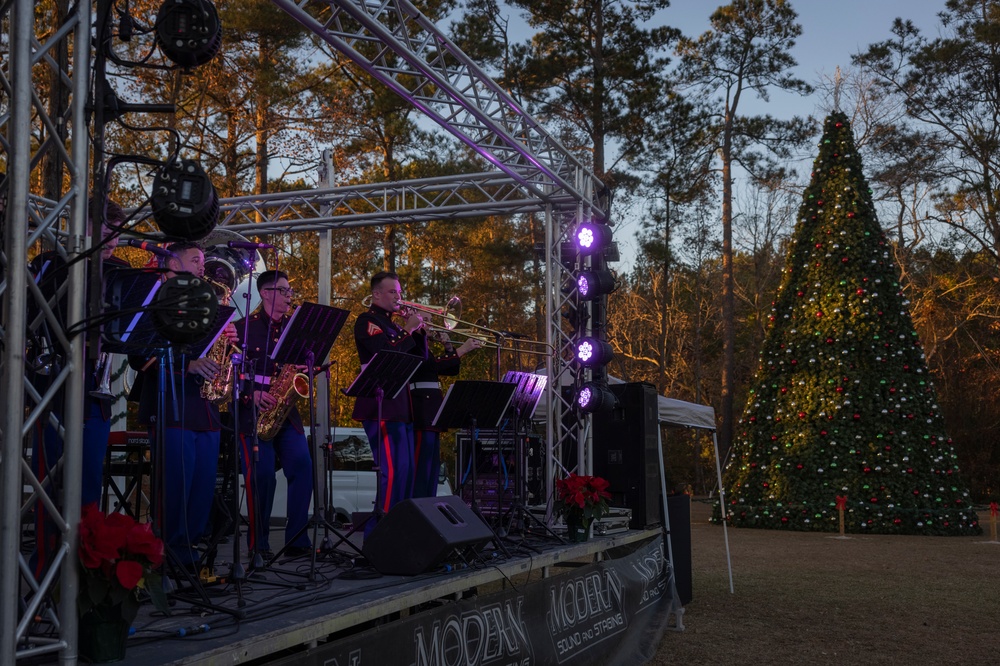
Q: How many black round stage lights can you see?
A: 7